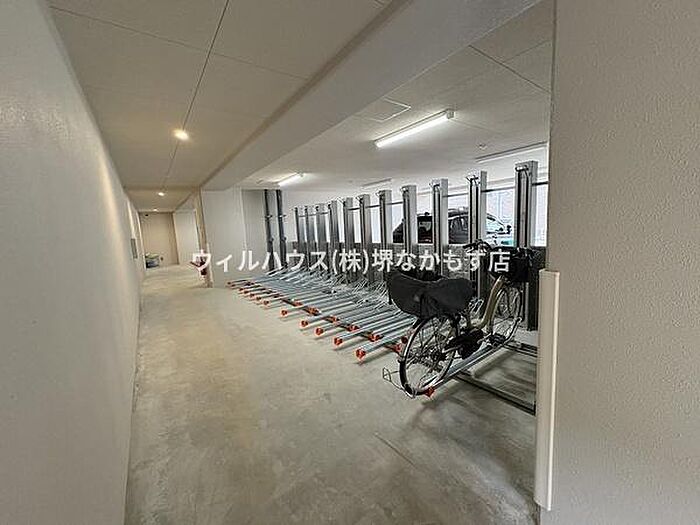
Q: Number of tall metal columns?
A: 11